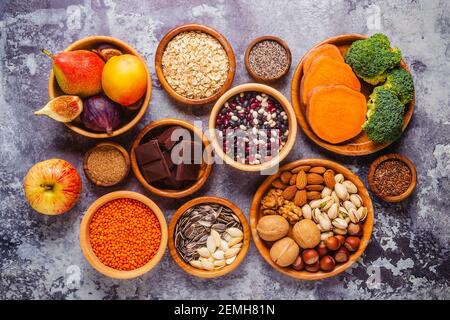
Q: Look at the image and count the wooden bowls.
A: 11